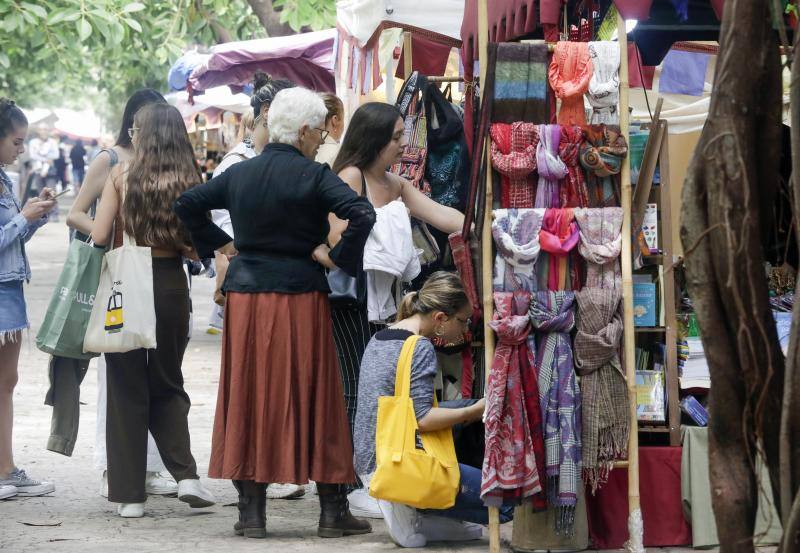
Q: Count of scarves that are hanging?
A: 13